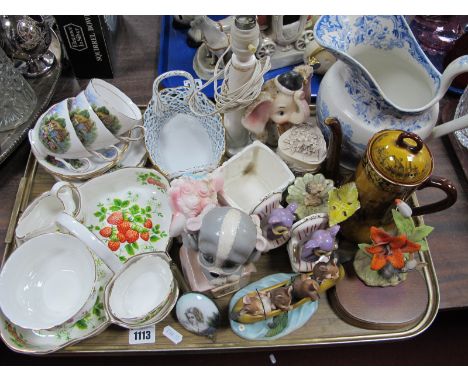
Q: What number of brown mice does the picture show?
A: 4